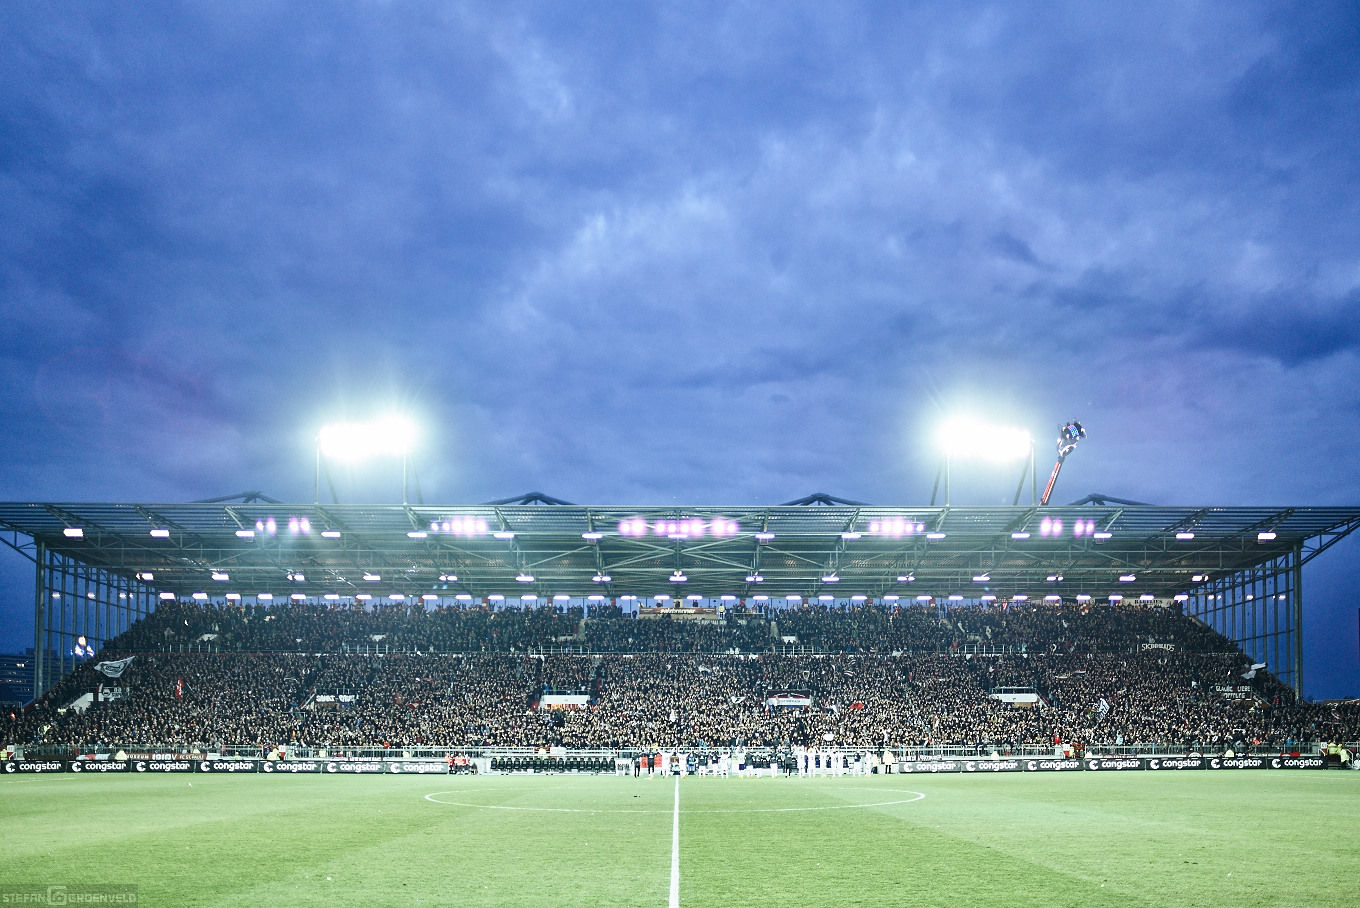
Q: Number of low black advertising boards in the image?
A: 14